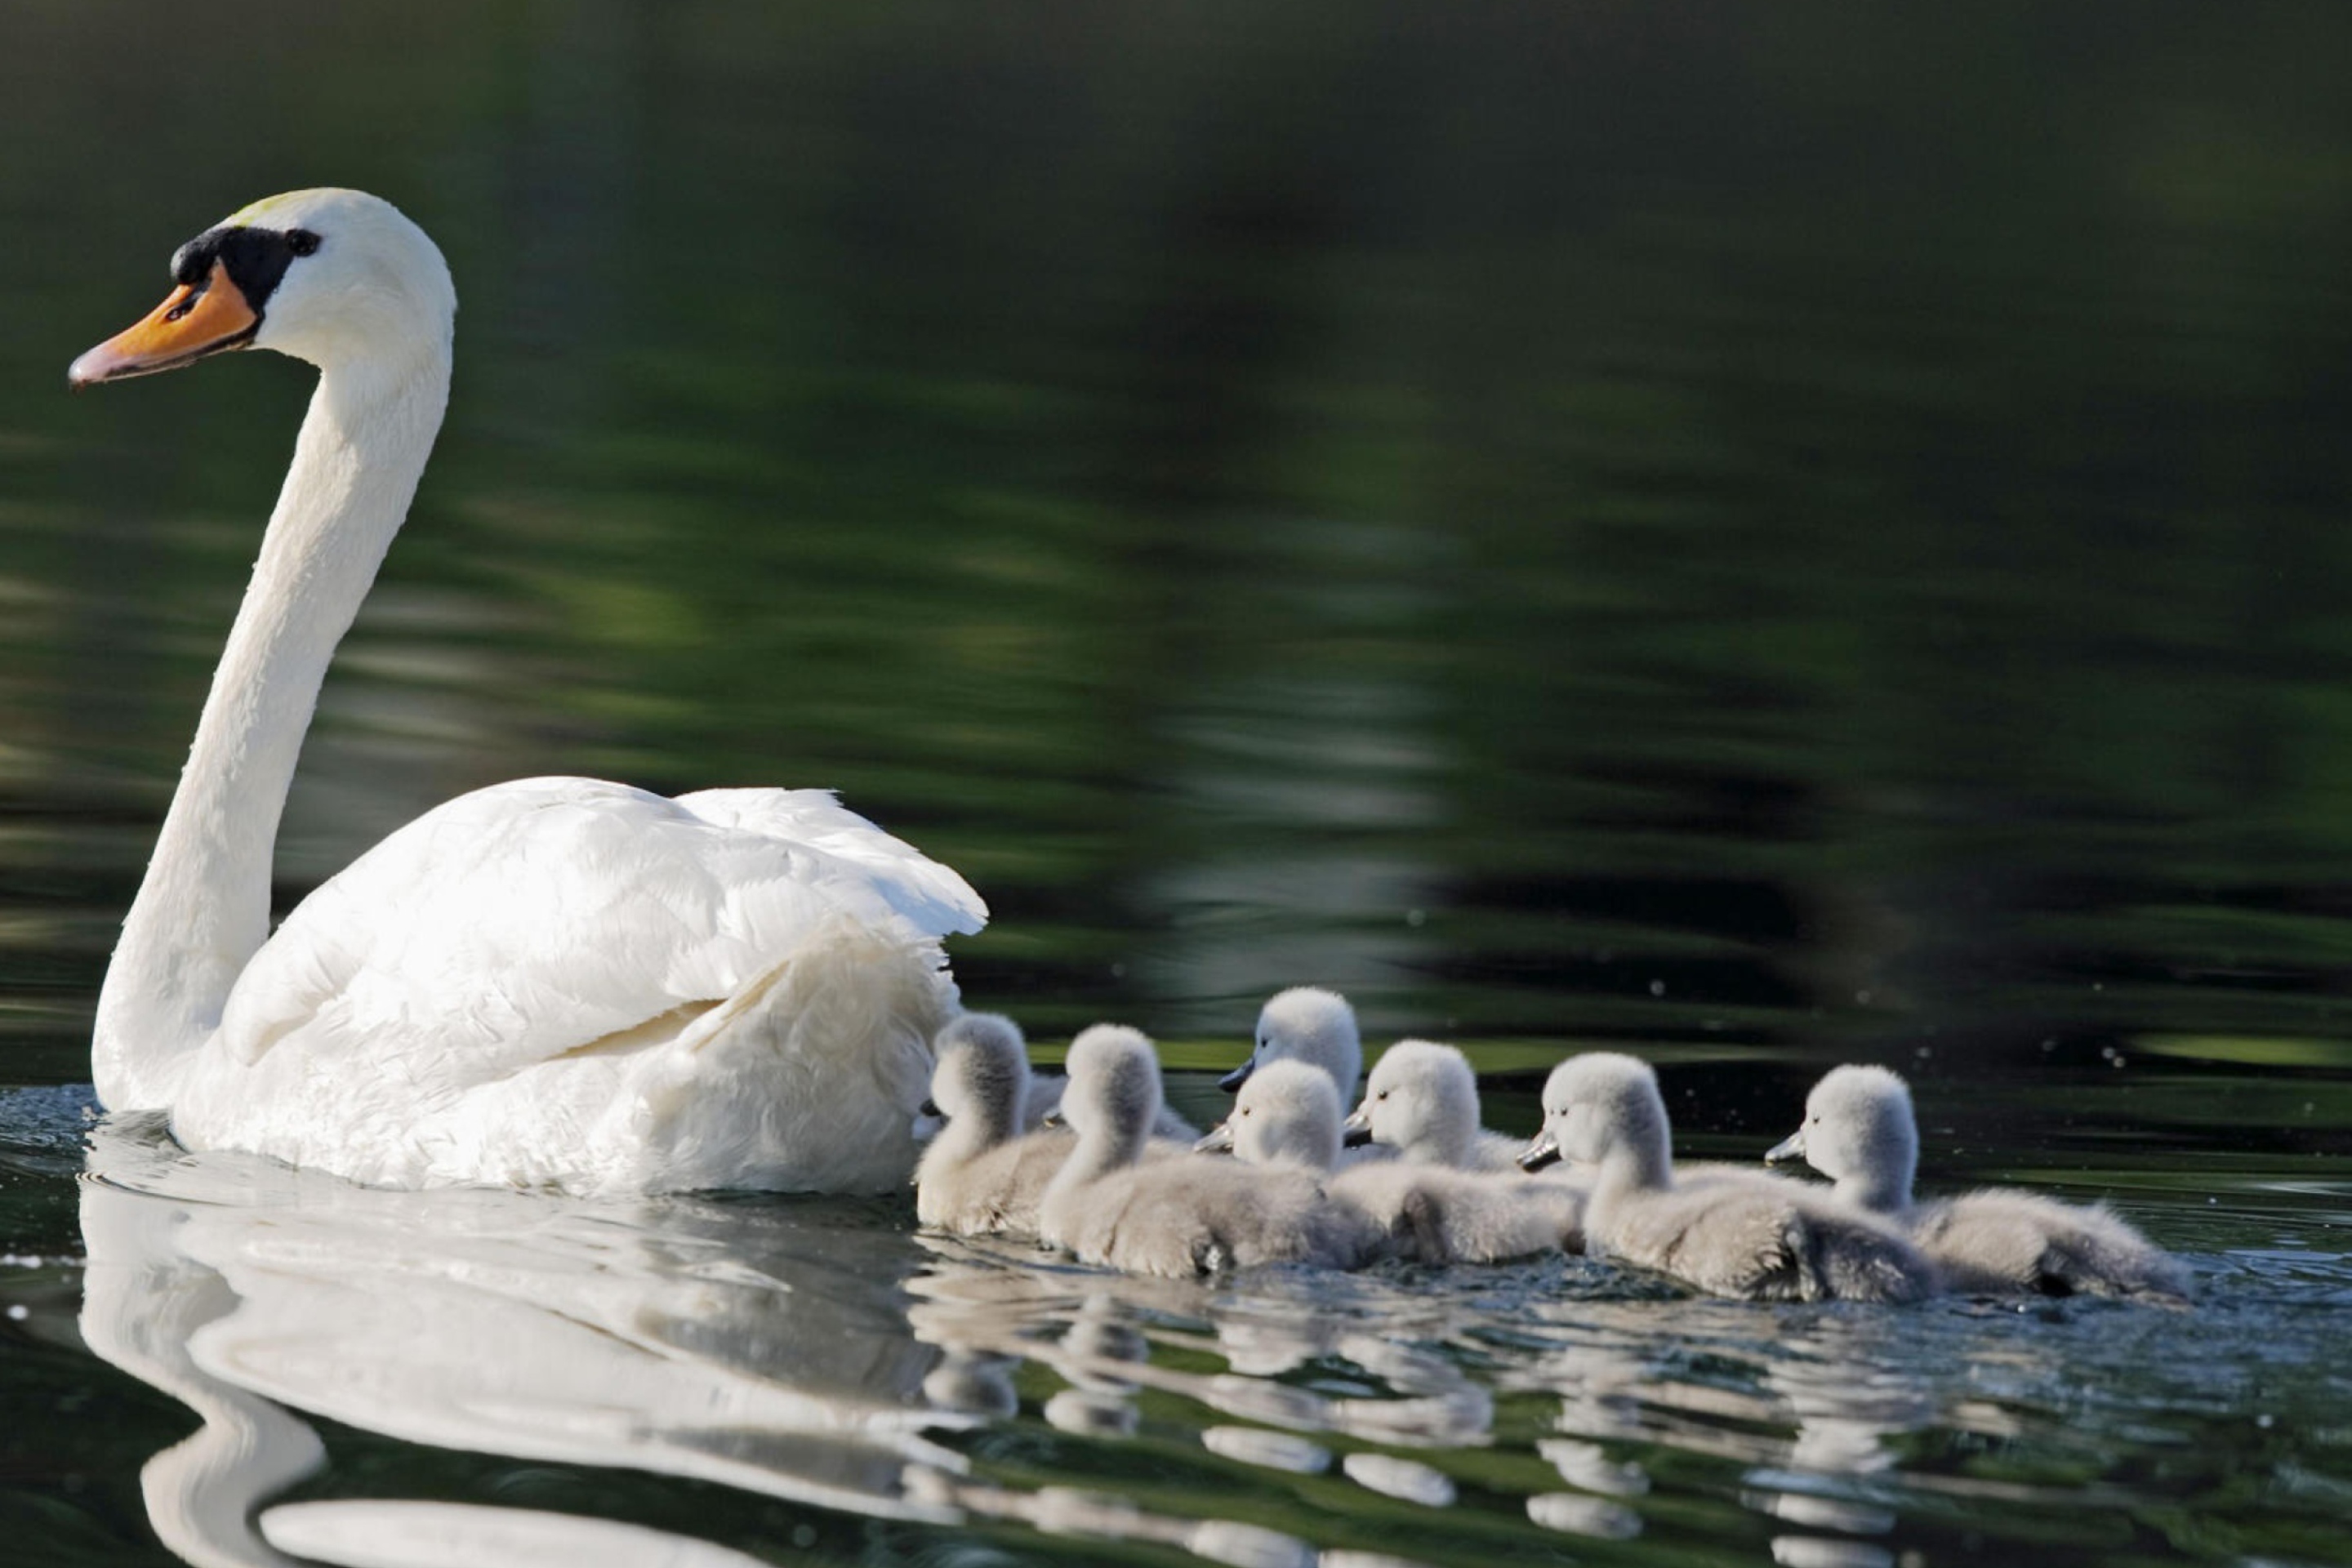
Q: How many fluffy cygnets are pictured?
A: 7